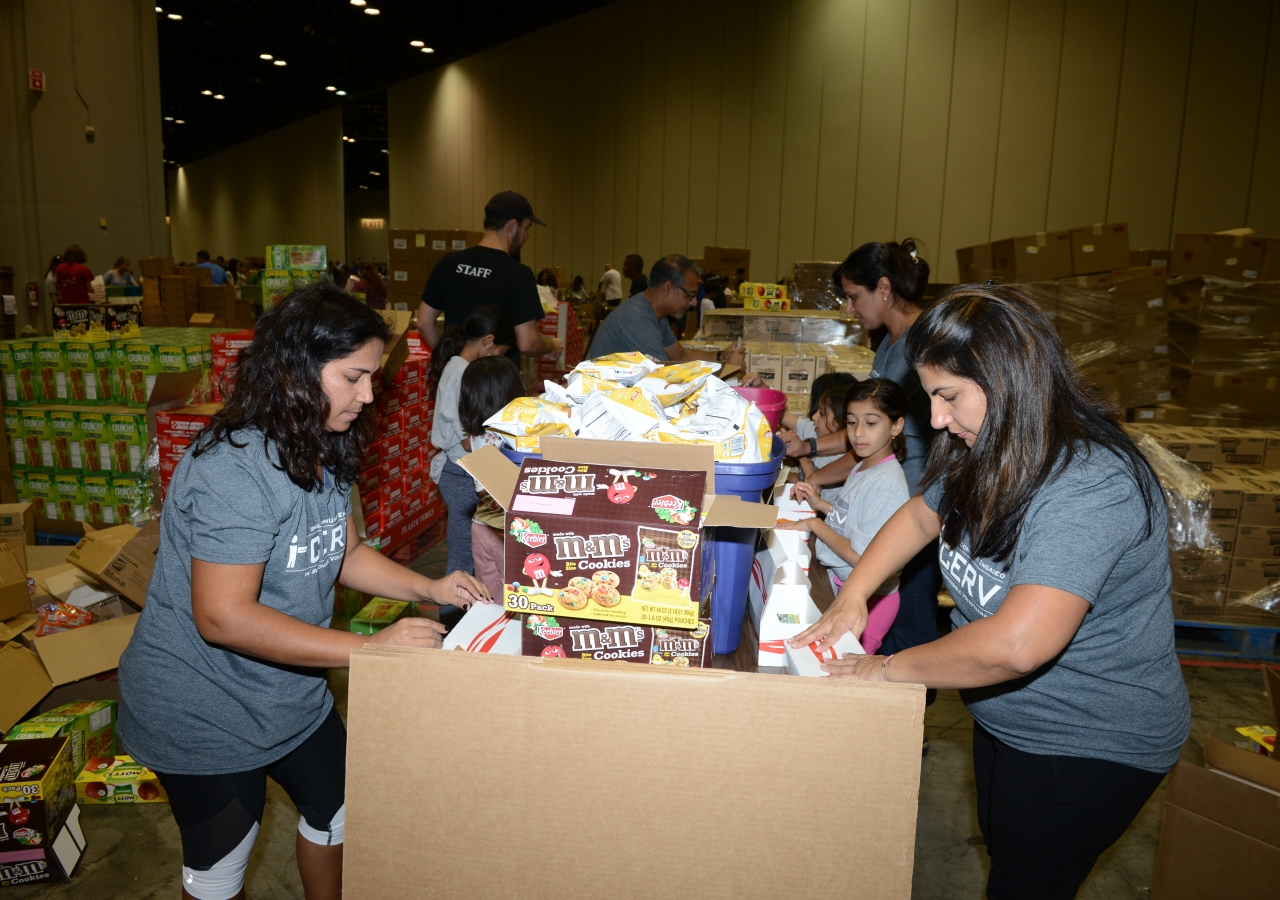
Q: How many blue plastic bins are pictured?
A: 1